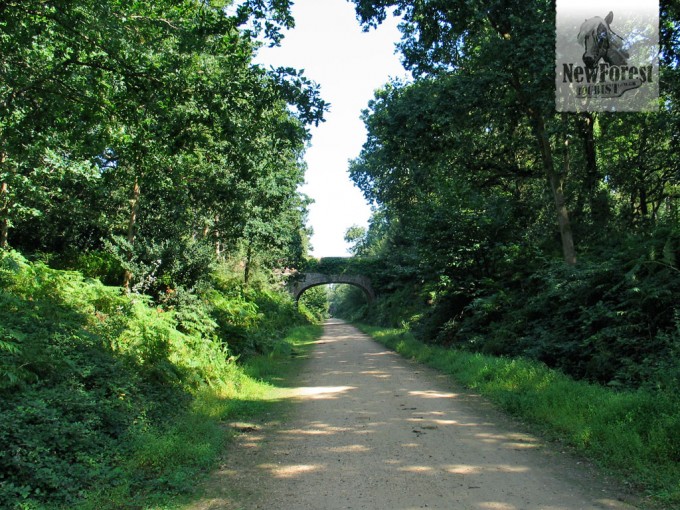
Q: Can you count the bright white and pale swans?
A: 0